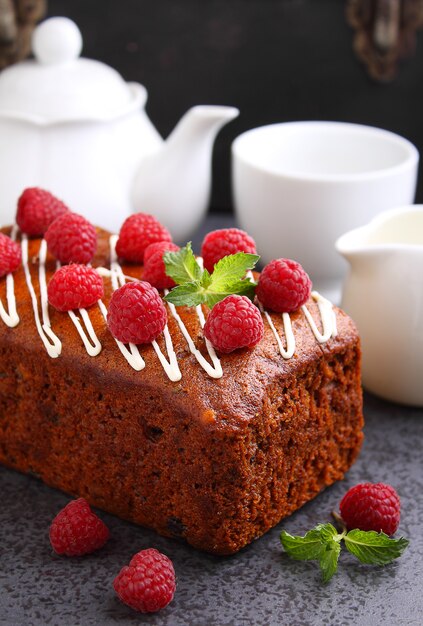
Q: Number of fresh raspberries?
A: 13